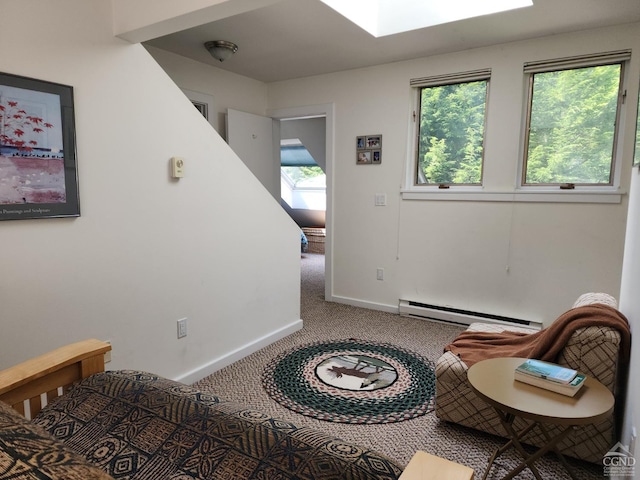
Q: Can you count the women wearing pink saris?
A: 0